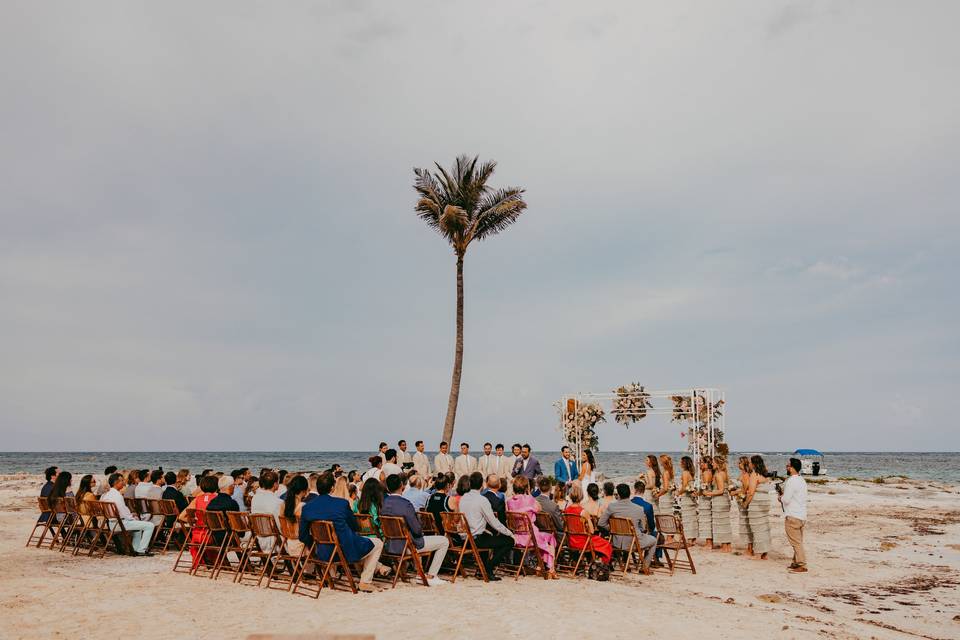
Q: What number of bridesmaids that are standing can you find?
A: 7